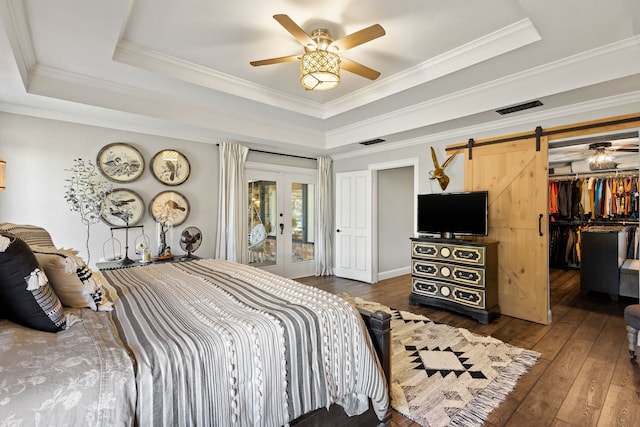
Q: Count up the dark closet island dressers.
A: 1